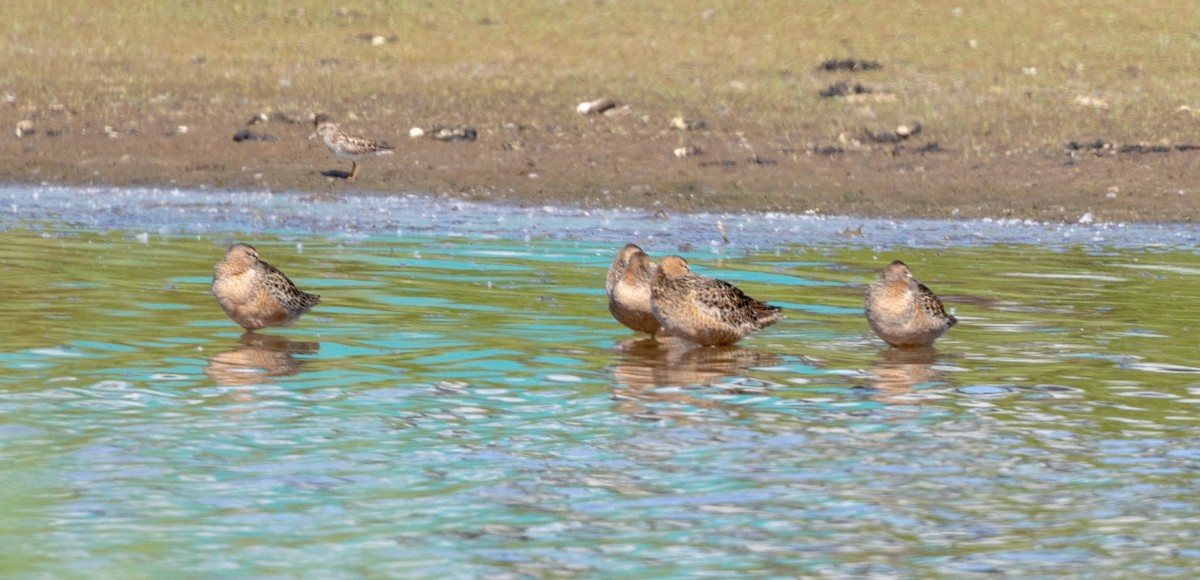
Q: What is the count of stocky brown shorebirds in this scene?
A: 4